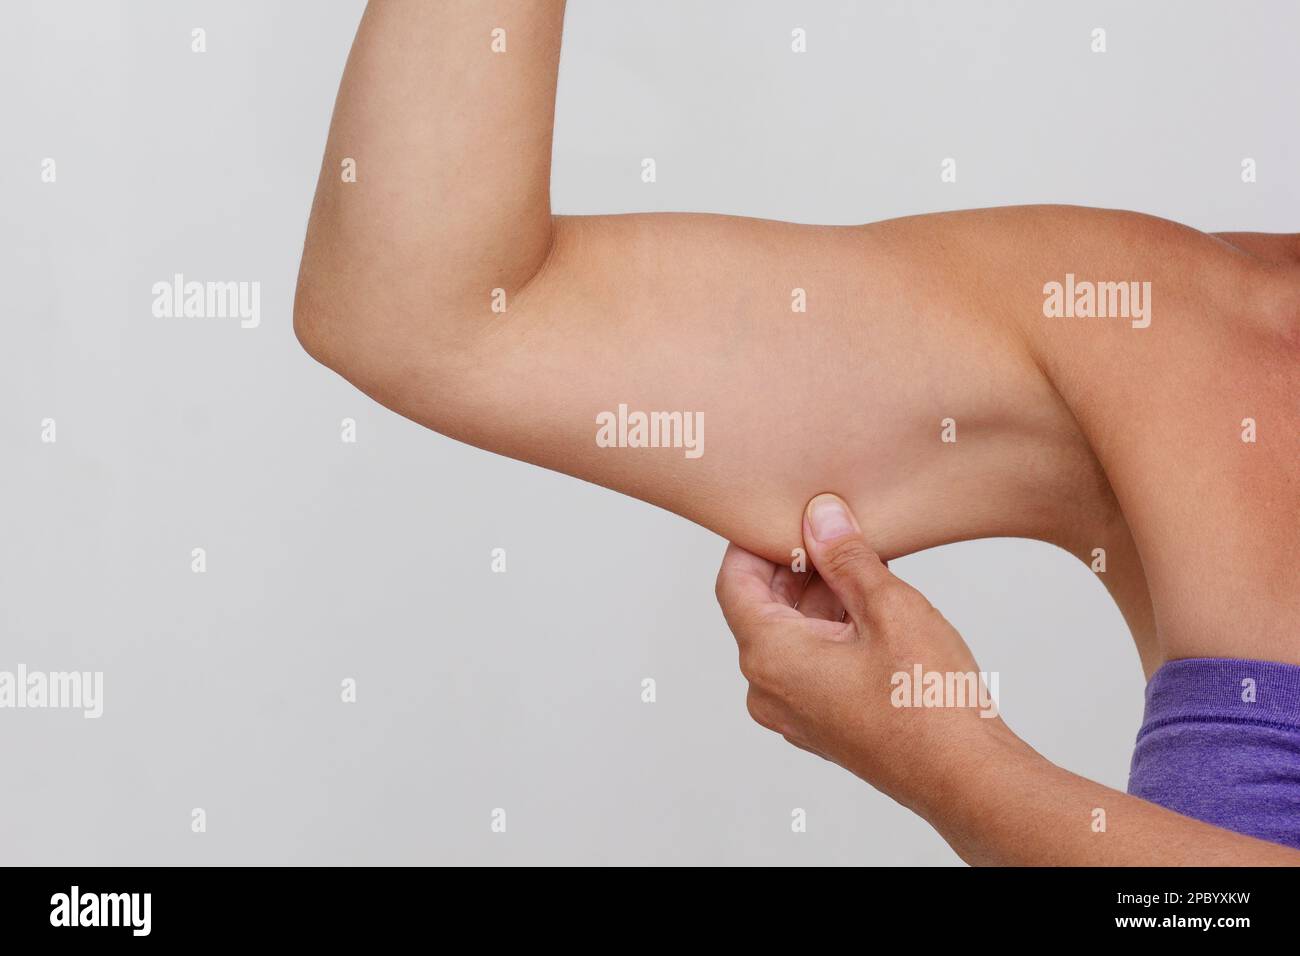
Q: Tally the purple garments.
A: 1